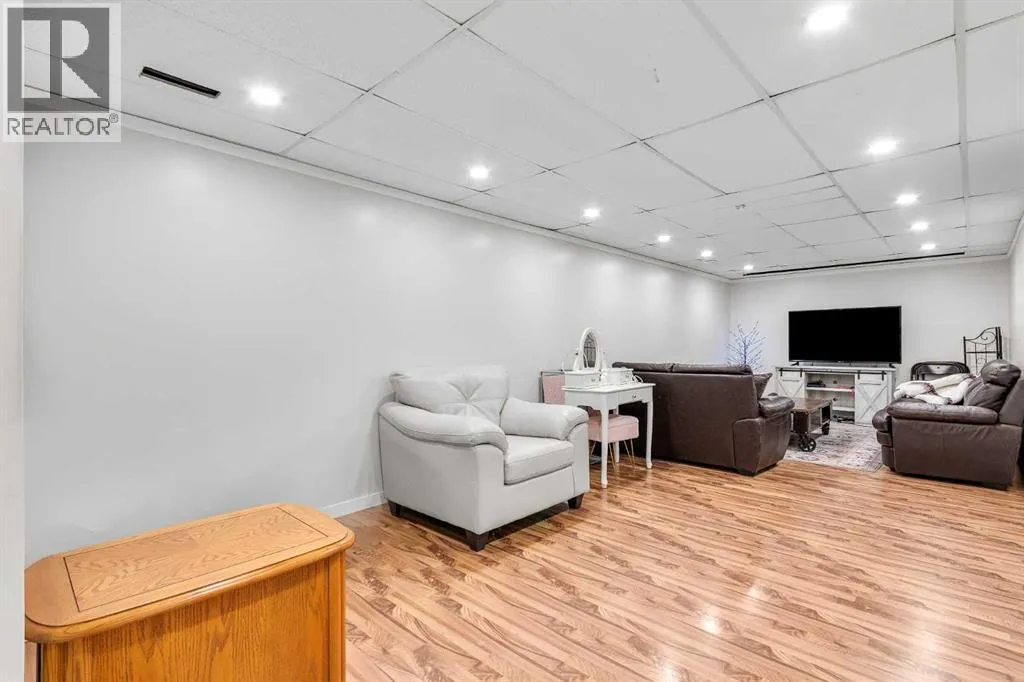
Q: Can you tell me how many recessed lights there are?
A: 11